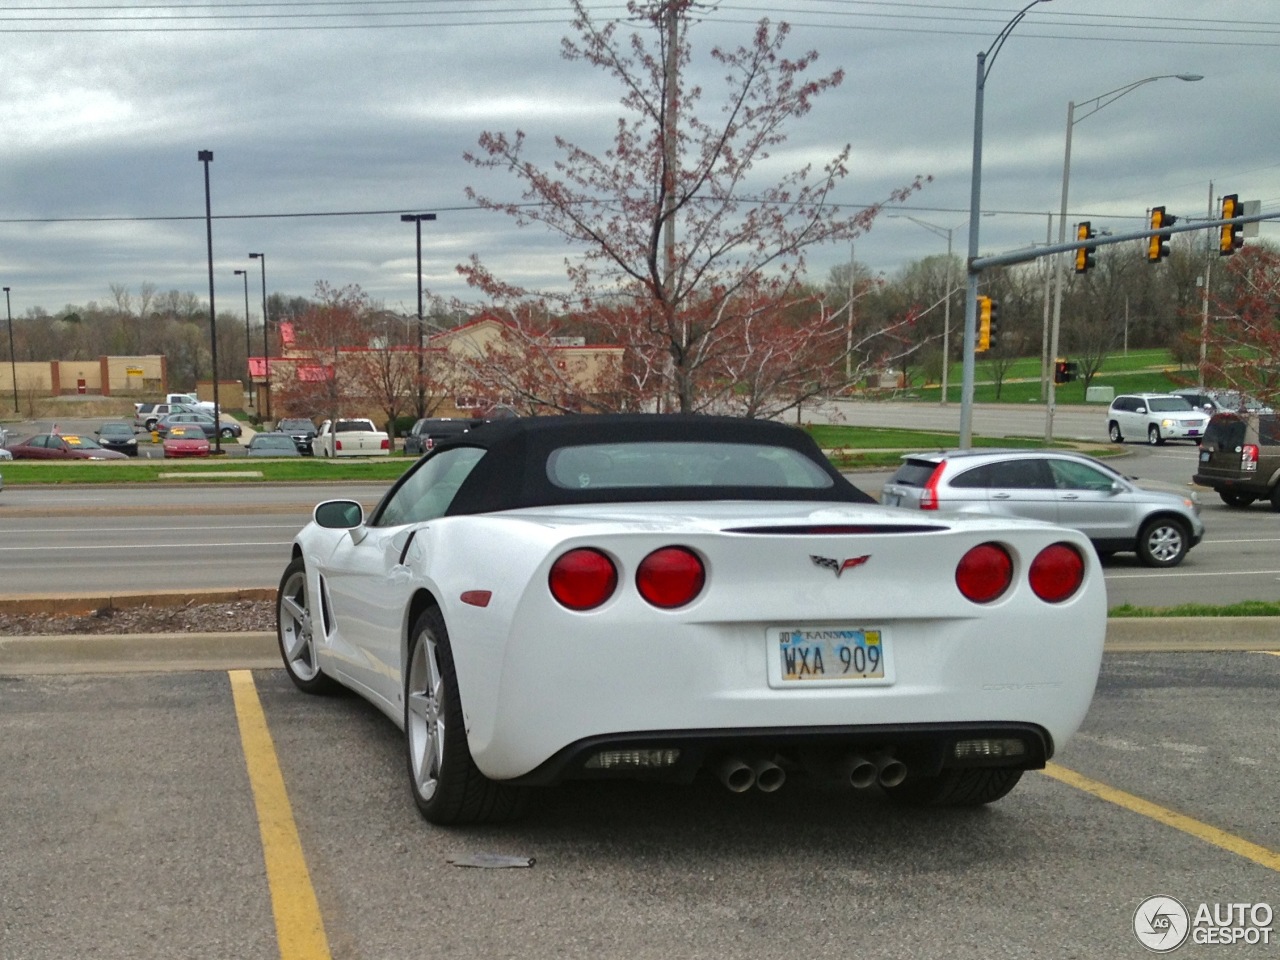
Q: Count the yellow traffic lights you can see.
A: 4